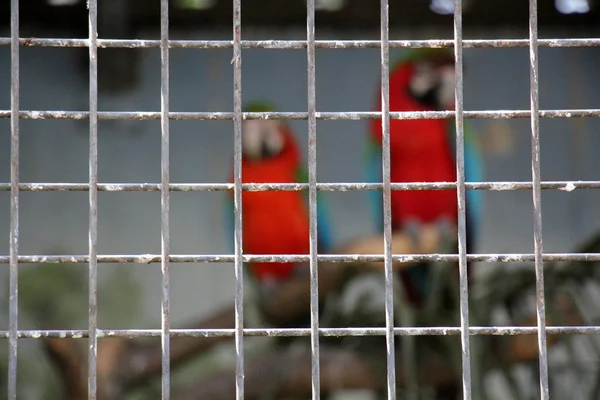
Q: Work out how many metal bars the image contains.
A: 13